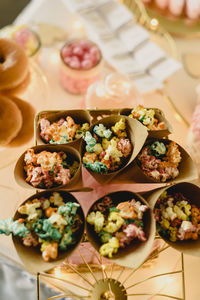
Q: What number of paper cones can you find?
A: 8